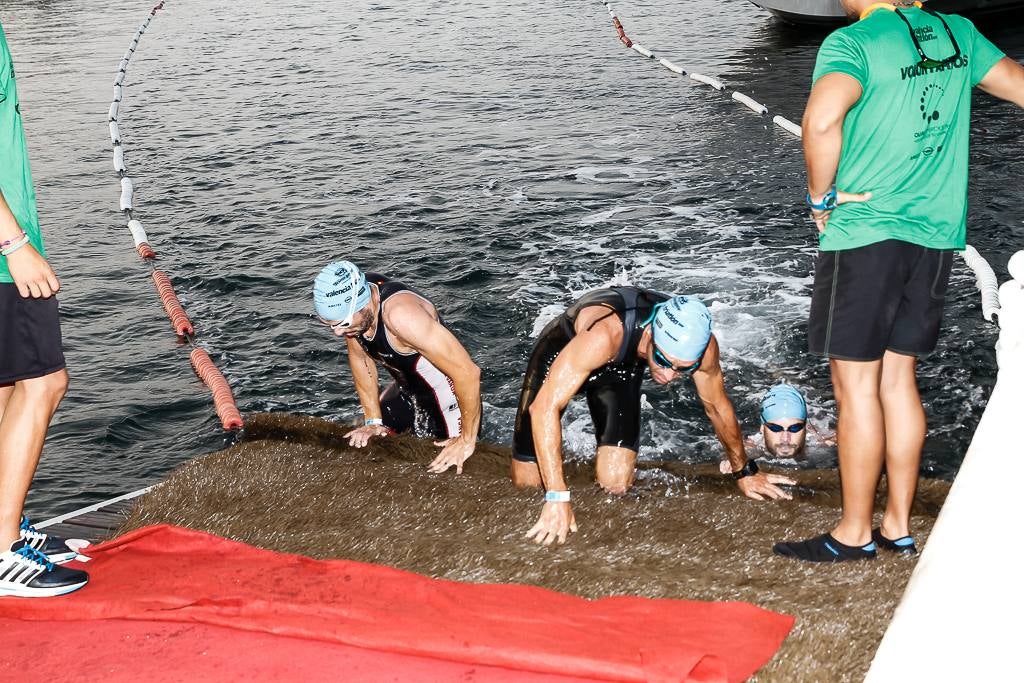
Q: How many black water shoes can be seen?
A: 2